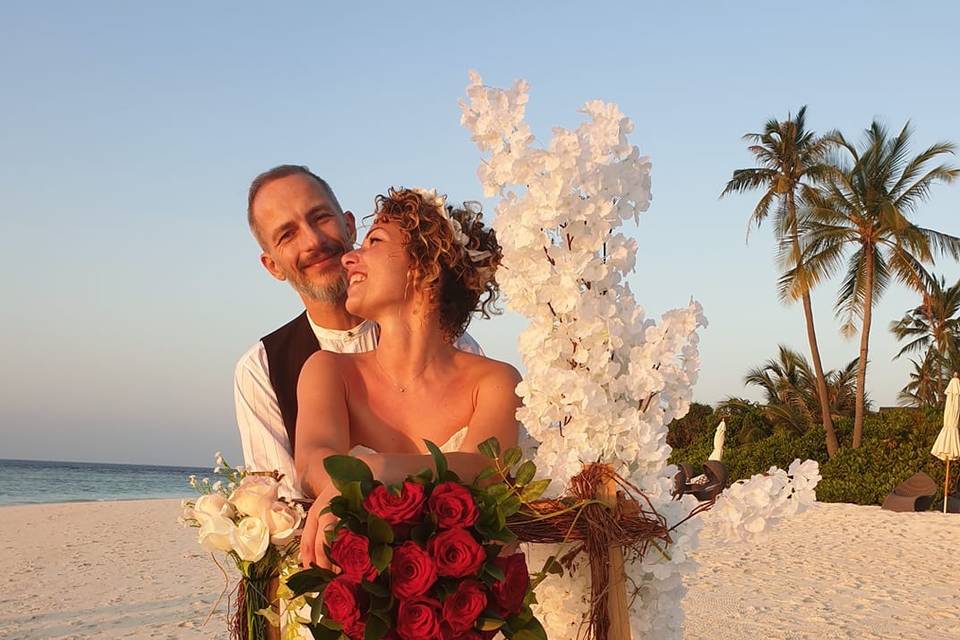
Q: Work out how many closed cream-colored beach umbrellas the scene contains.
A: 2